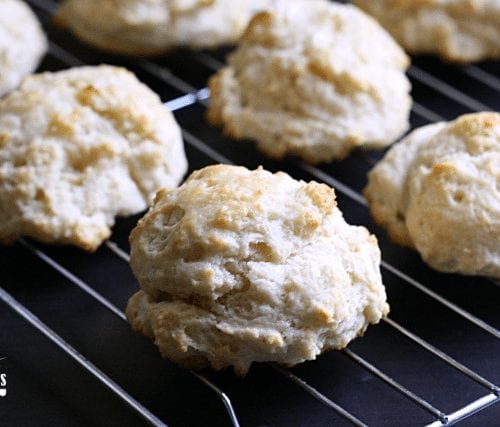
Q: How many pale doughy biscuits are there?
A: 7